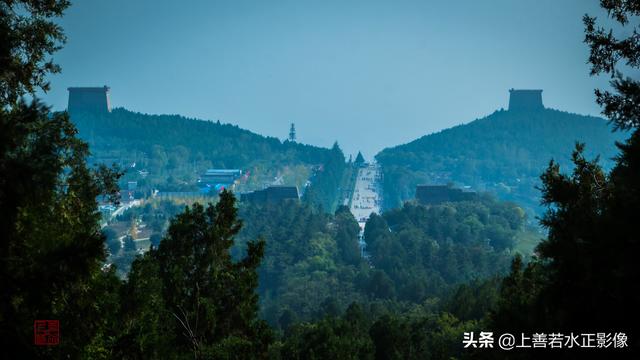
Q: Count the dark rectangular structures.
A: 4